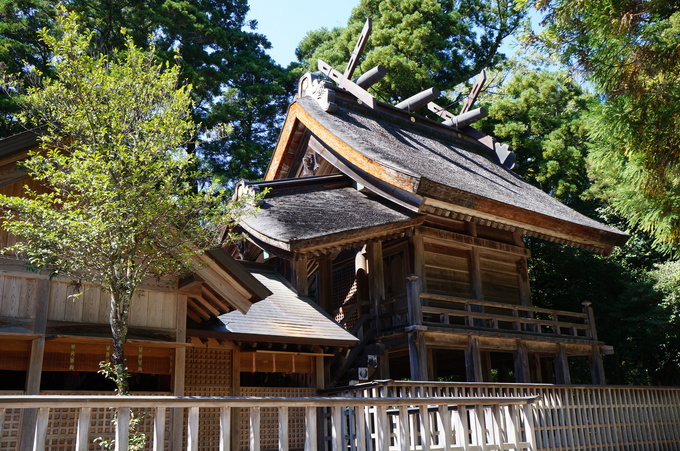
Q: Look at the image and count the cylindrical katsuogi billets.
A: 3